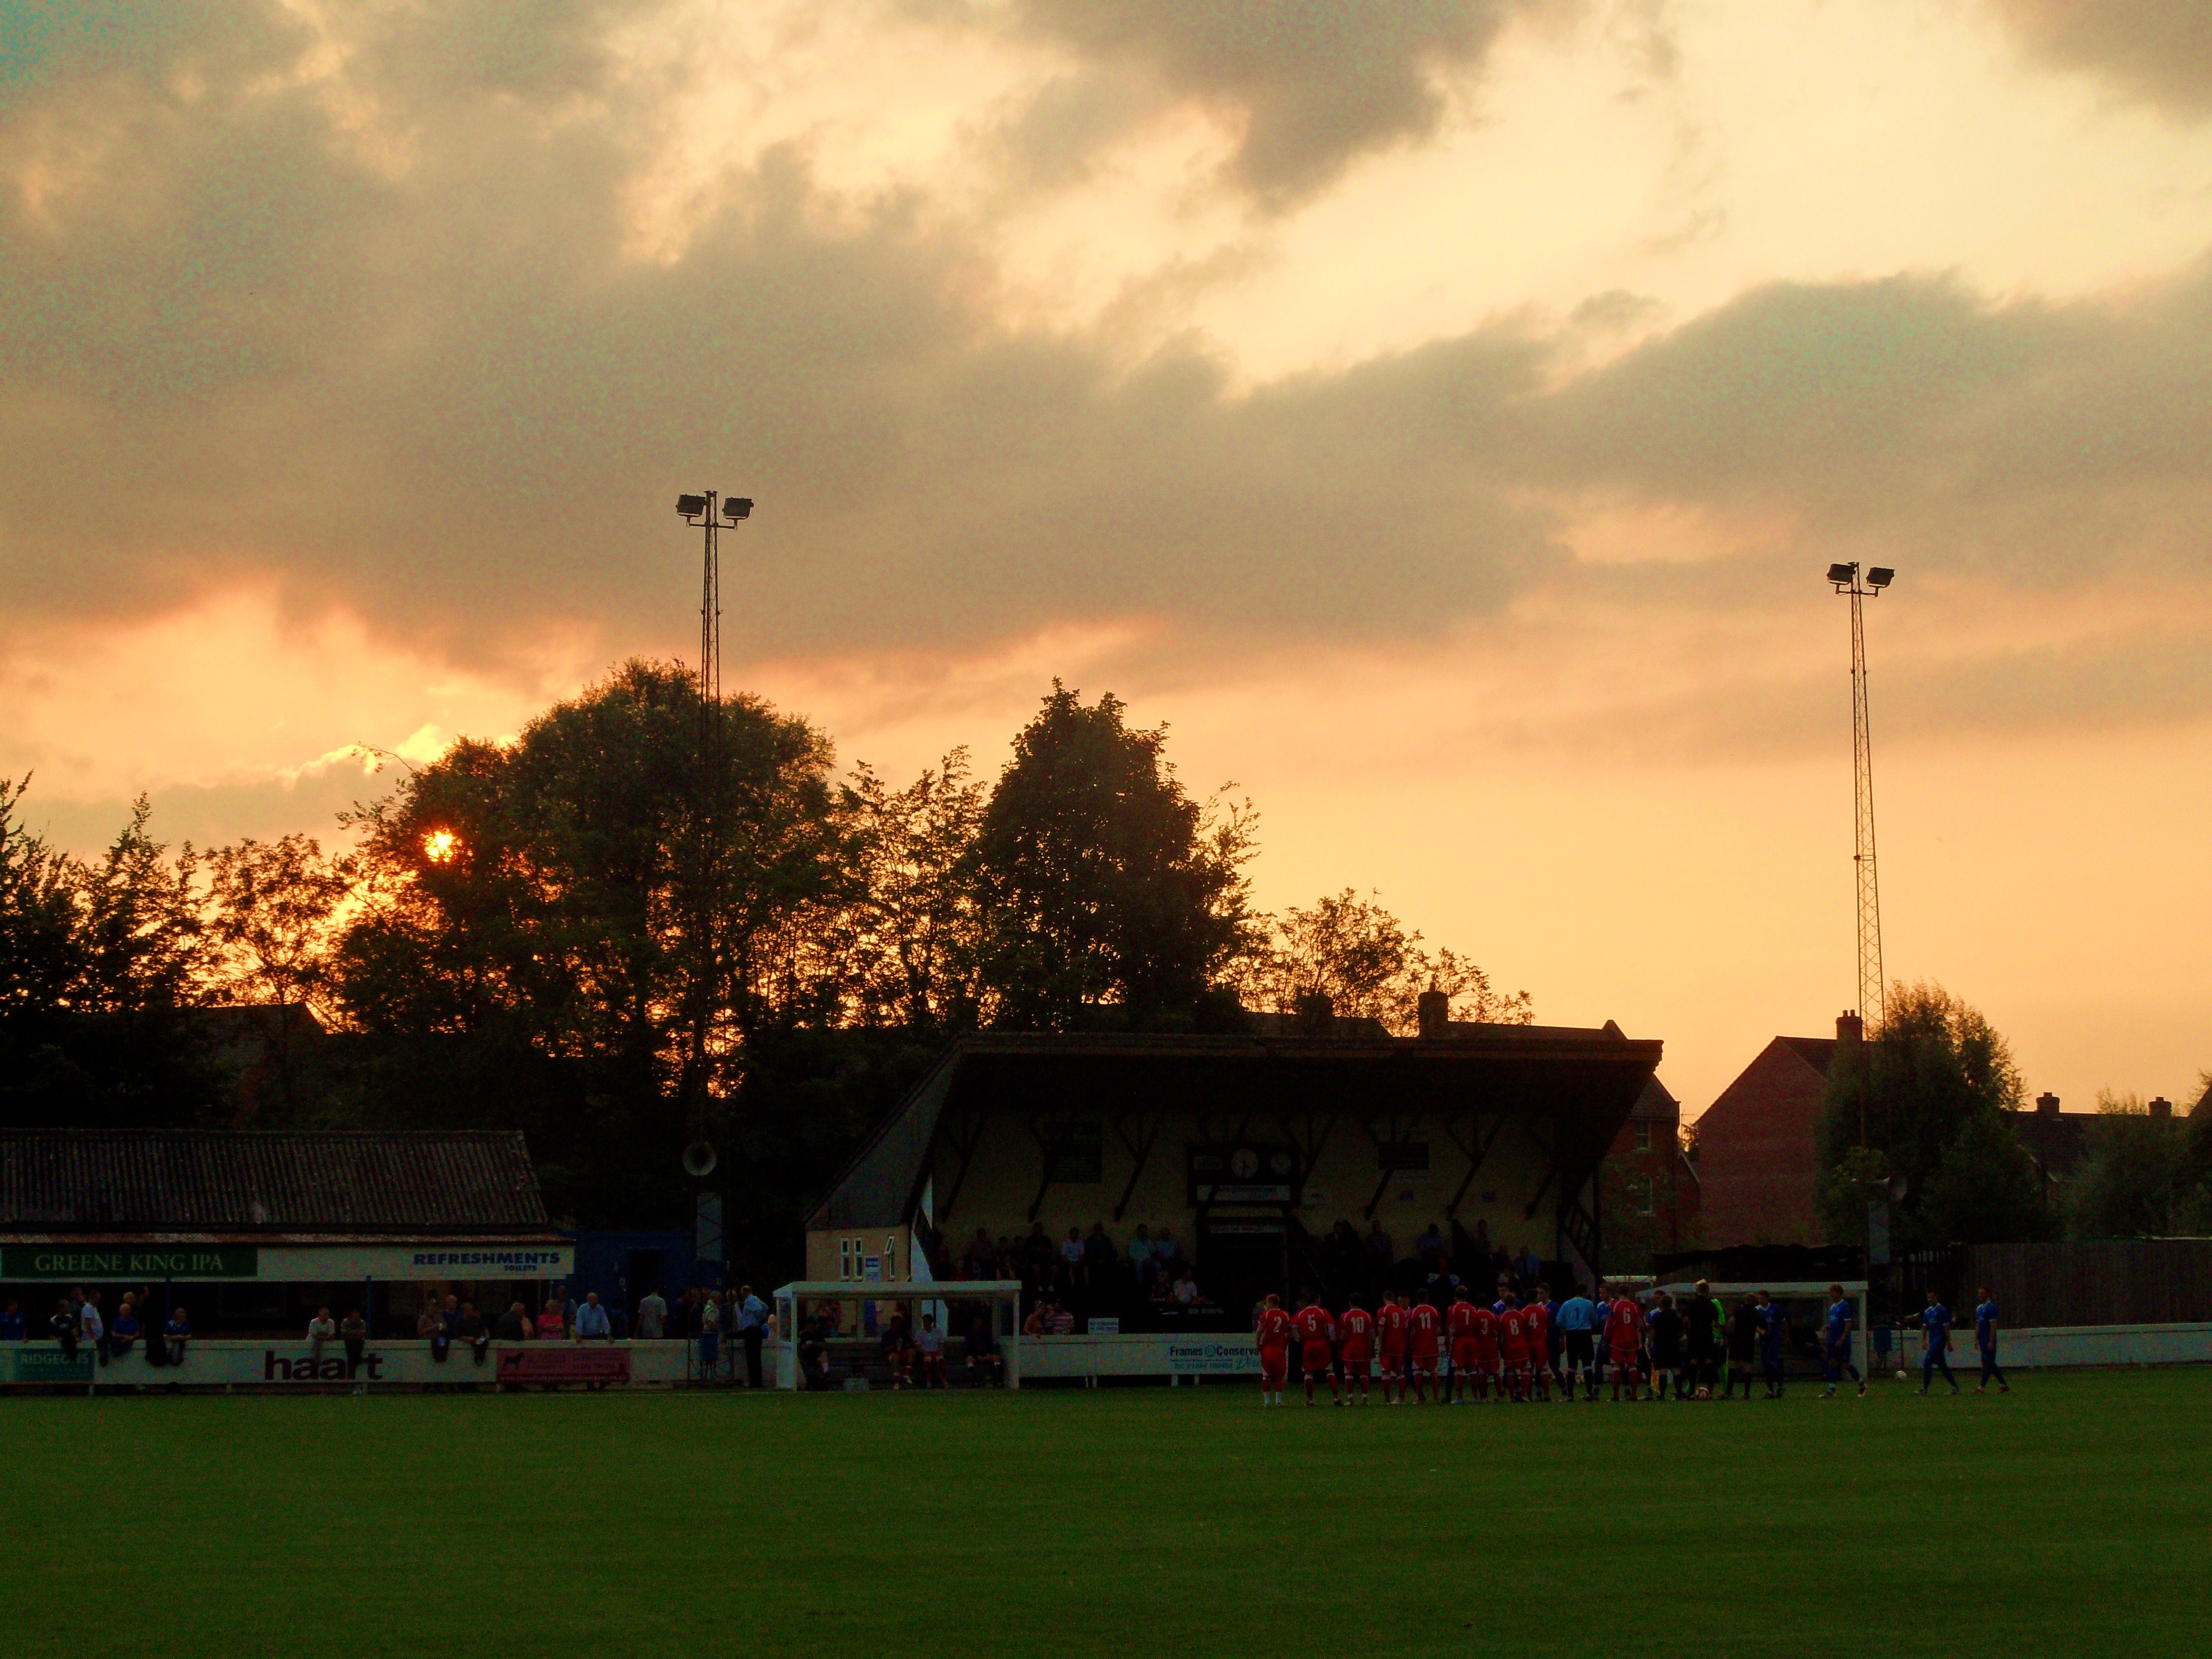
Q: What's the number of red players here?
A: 10